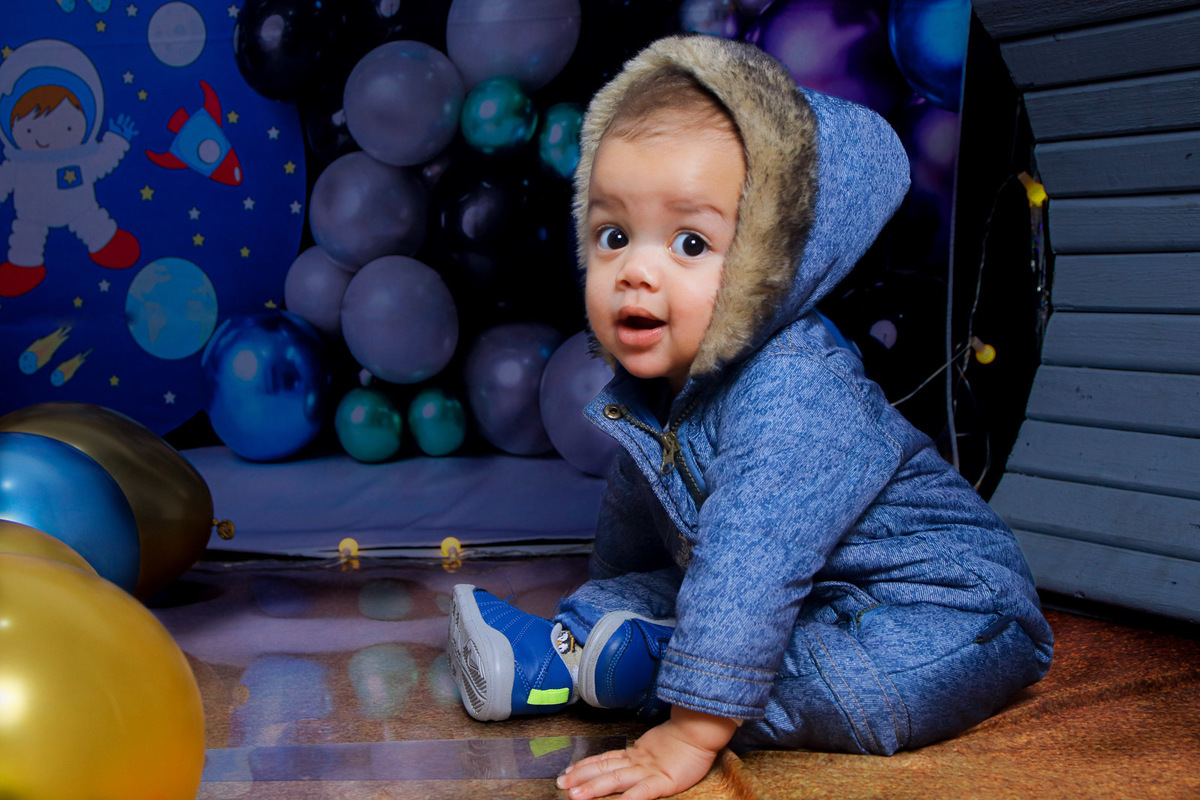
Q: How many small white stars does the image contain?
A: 9